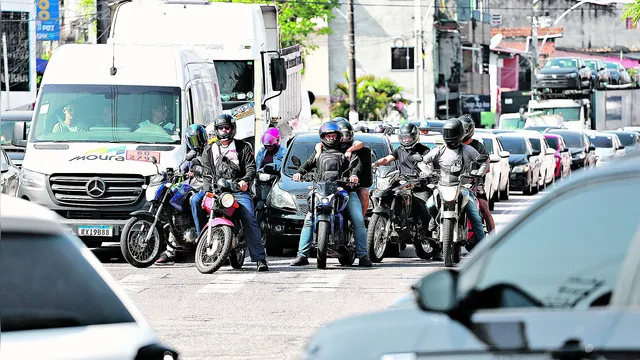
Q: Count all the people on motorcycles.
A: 8